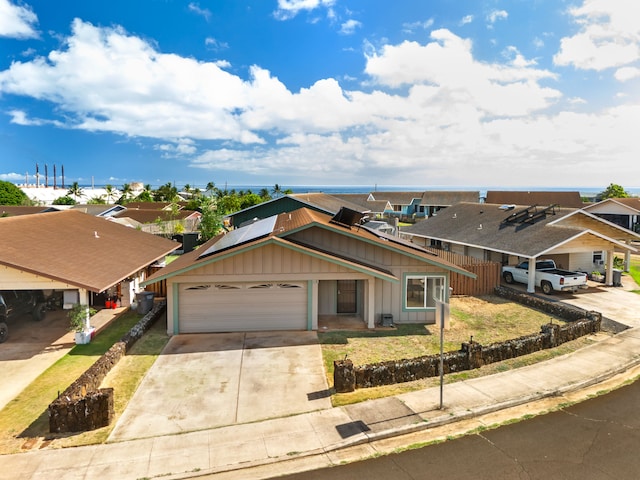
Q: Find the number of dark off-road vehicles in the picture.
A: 1